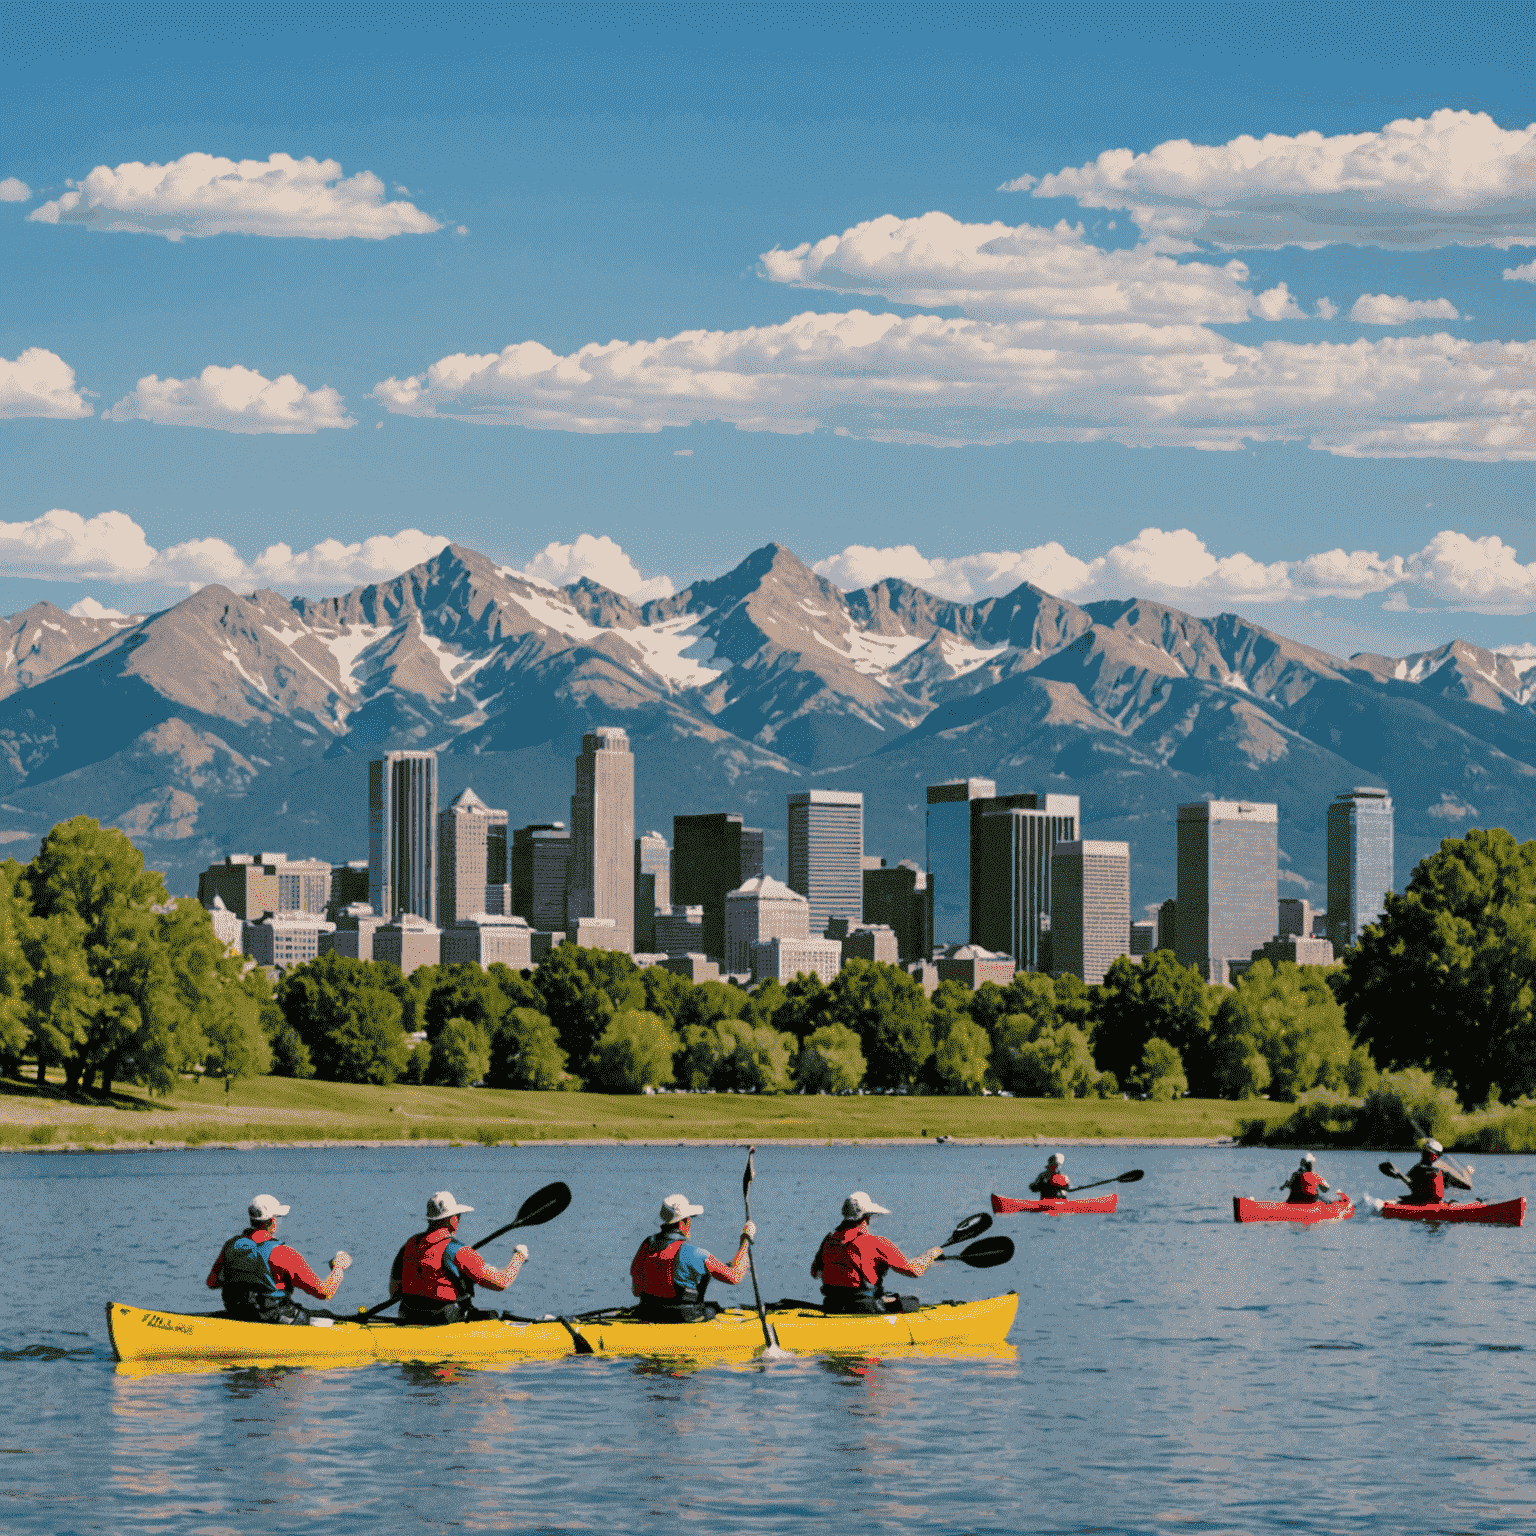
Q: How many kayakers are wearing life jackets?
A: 7